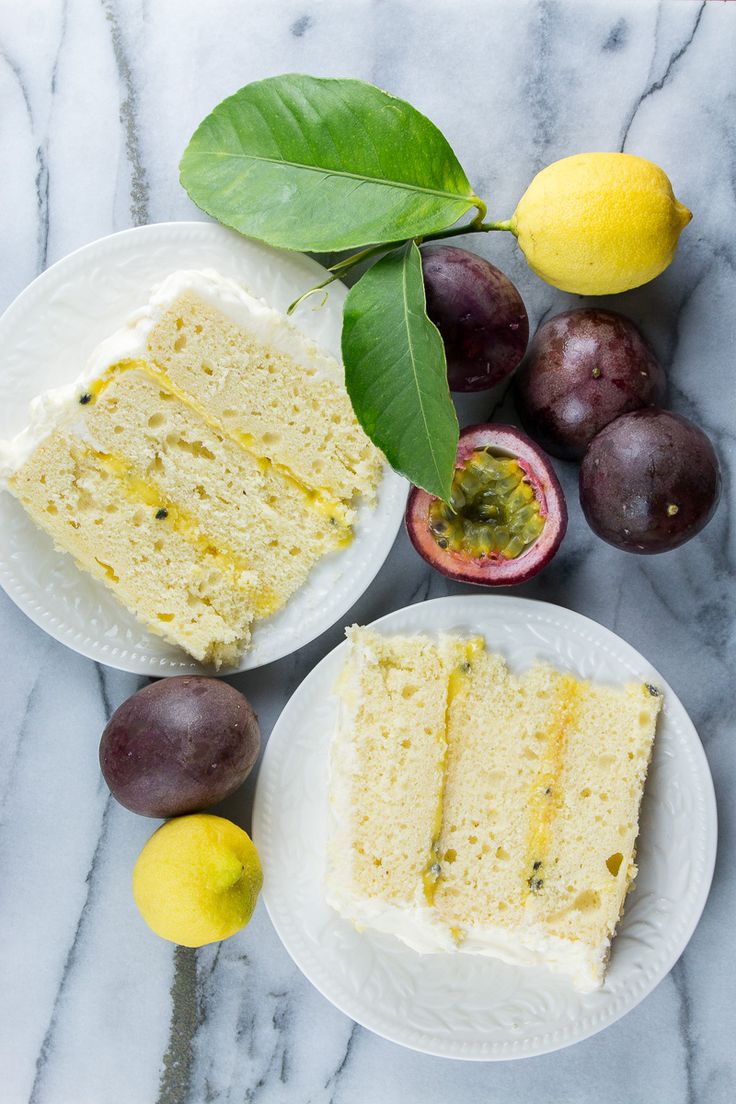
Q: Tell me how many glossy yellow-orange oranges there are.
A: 0